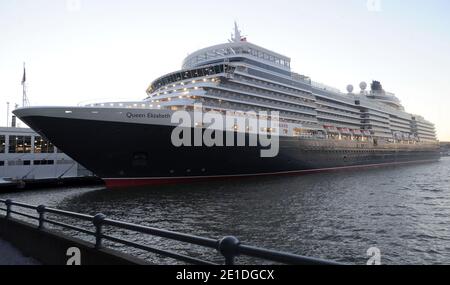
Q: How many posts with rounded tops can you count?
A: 4